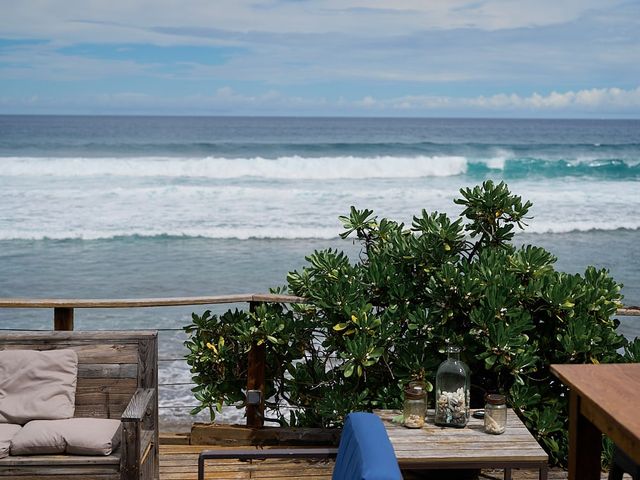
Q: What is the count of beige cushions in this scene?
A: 3